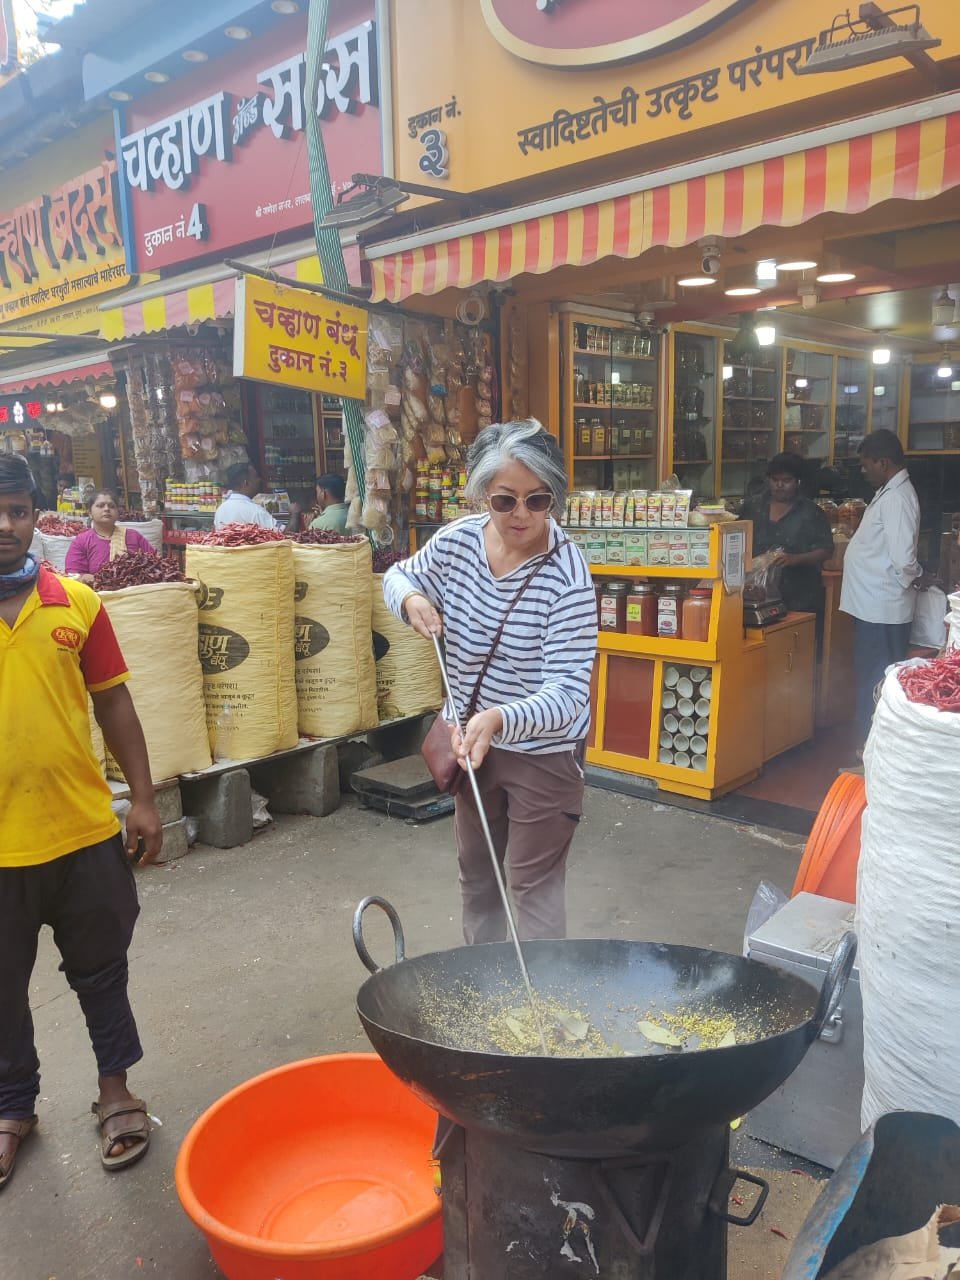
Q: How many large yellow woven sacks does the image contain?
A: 4